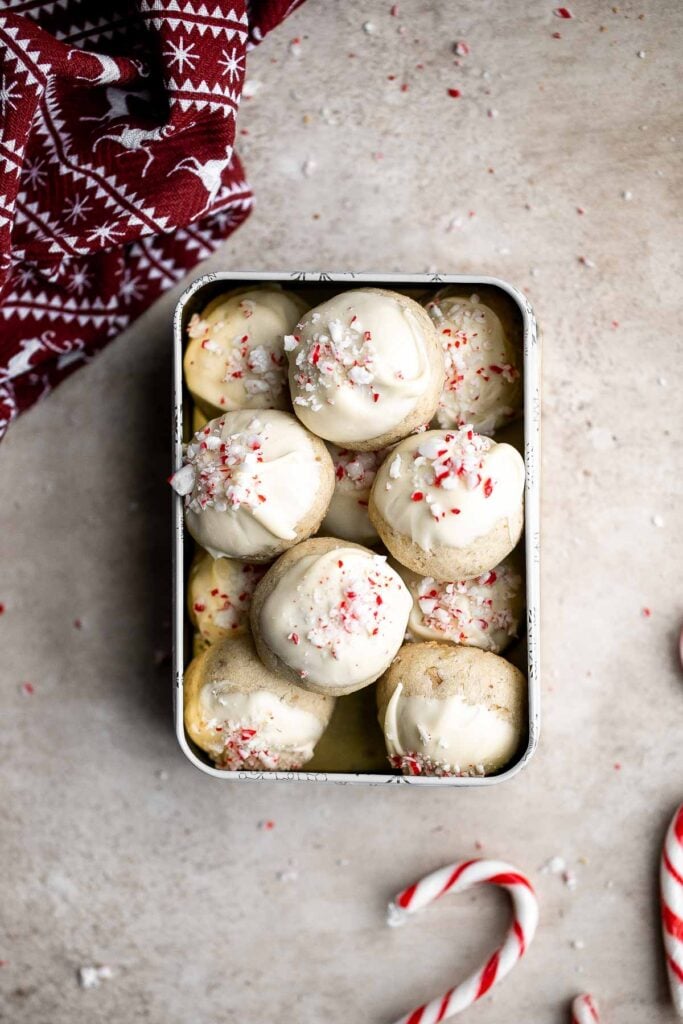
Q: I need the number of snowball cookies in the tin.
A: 11